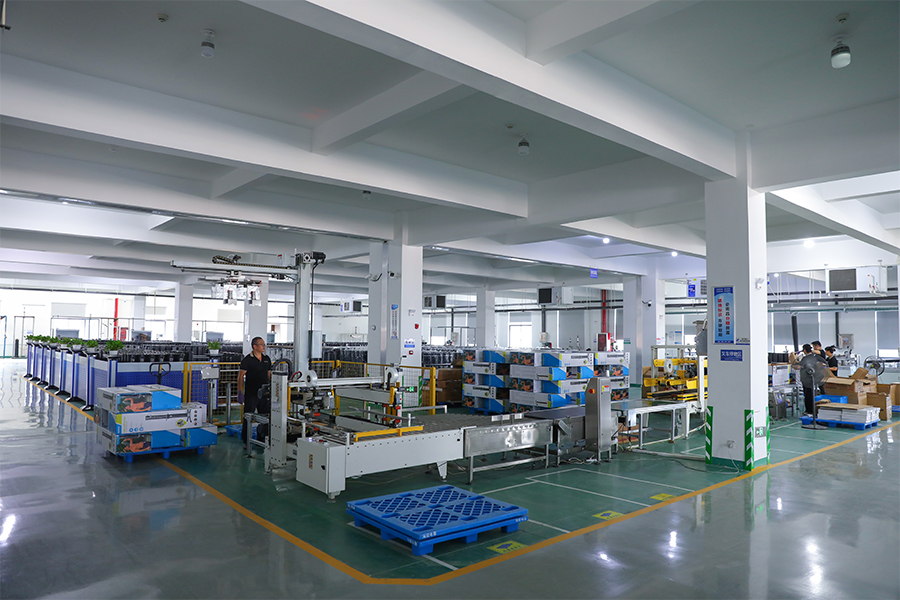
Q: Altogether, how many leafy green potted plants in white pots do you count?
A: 9